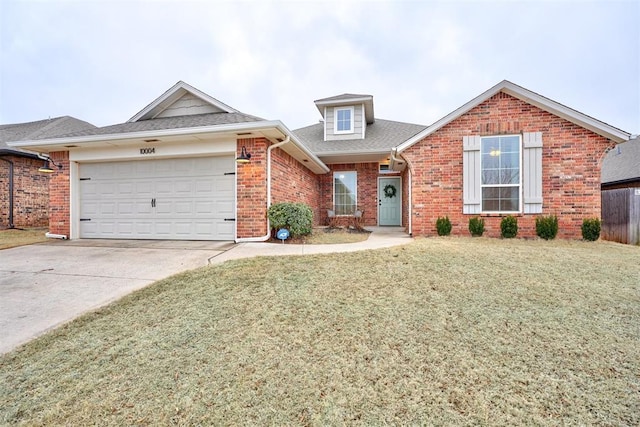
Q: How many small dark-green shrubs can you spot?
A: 5